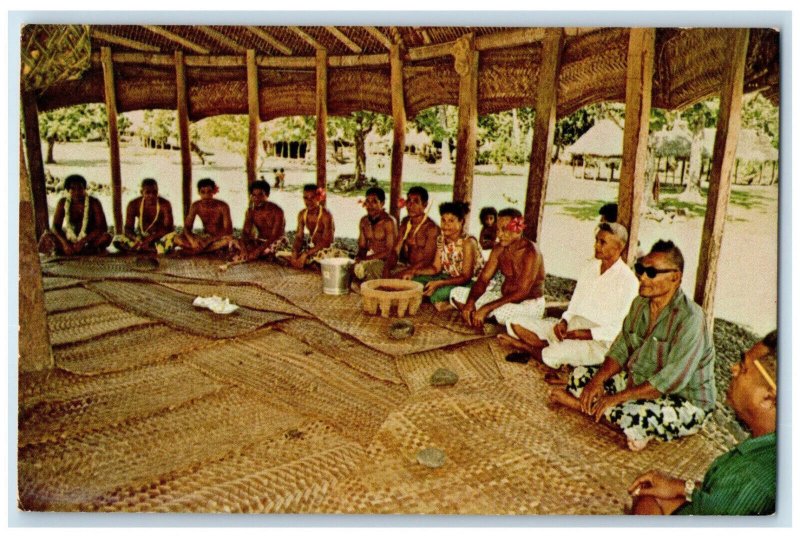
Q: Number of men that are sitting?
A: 11